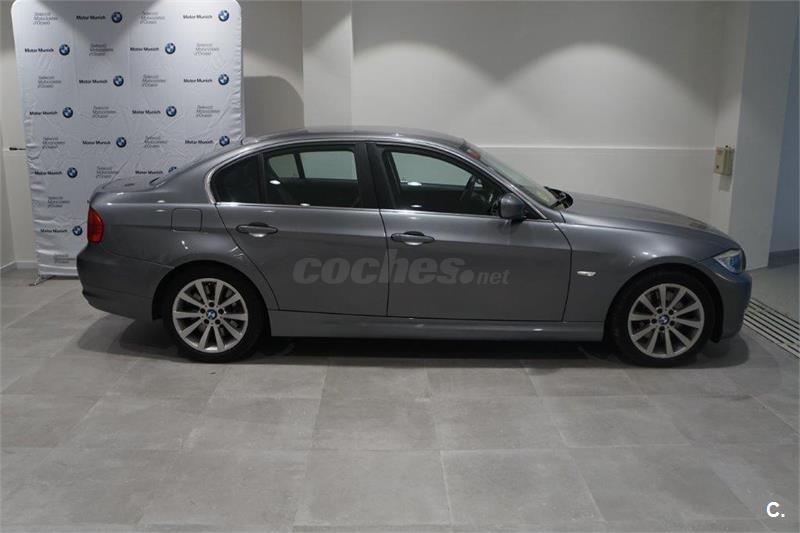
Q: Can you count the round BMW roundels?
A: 15